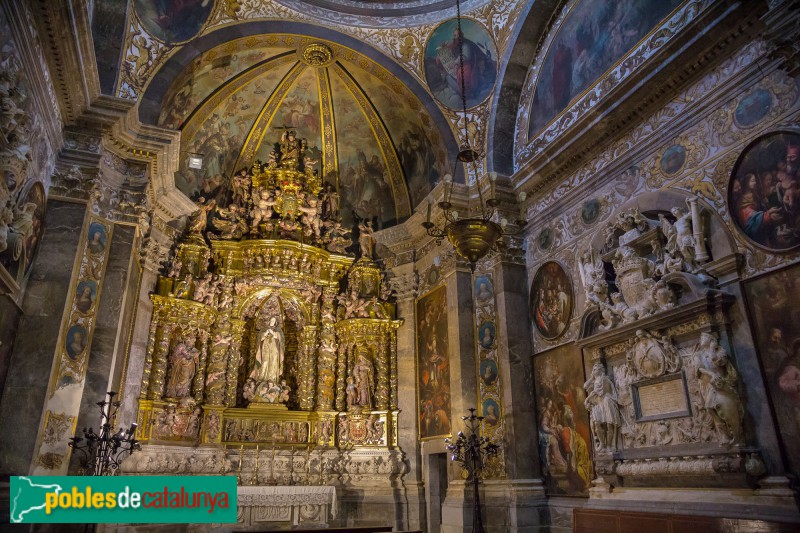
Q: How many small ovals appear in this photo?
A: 11